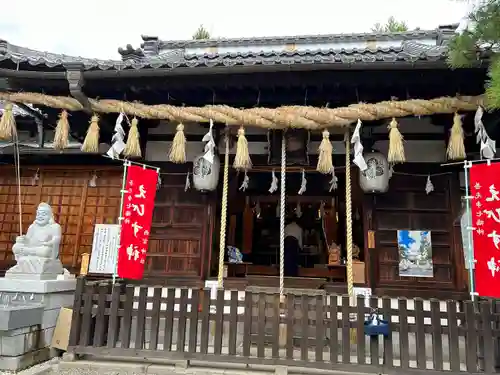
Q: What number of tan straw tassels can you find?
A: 9